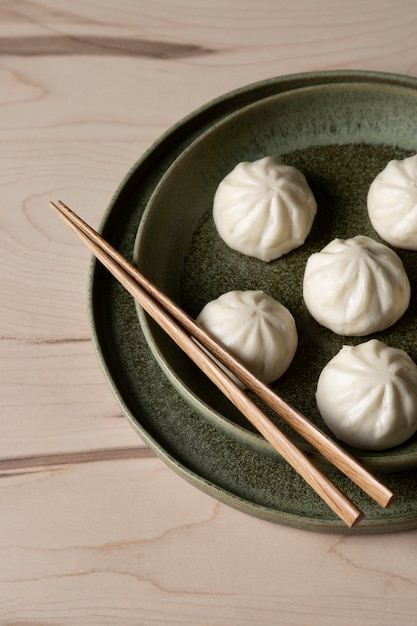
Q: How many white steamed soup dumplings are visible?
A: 5